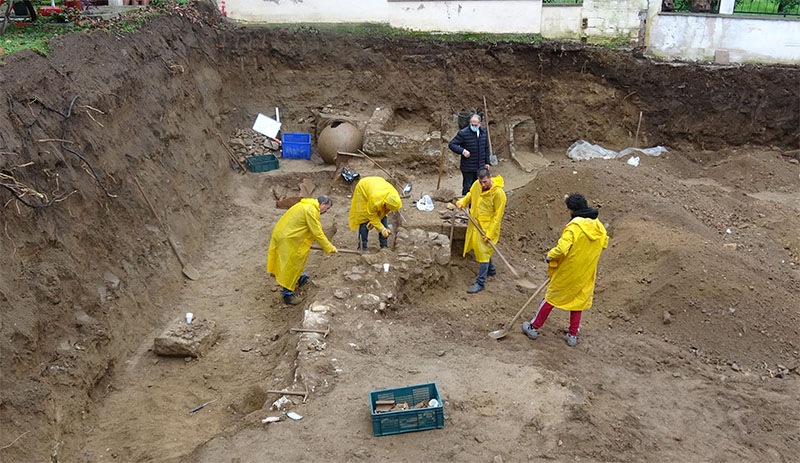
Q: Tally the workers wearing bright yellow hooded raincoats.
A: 4